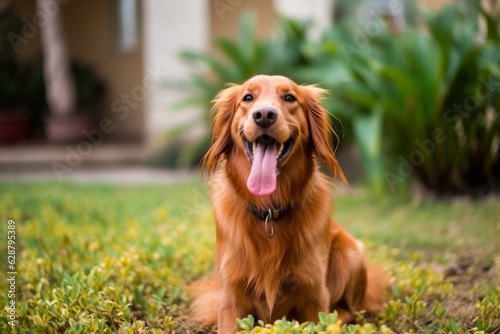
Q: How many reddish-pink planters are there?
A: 2